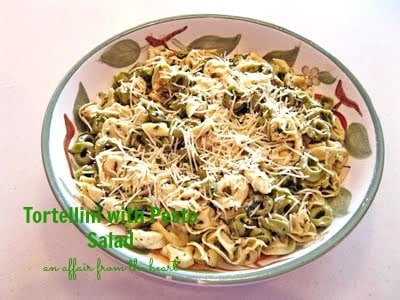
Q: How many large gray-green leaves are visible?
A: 6